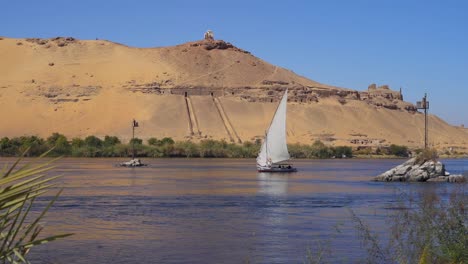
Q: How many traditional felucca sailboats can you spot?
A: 1